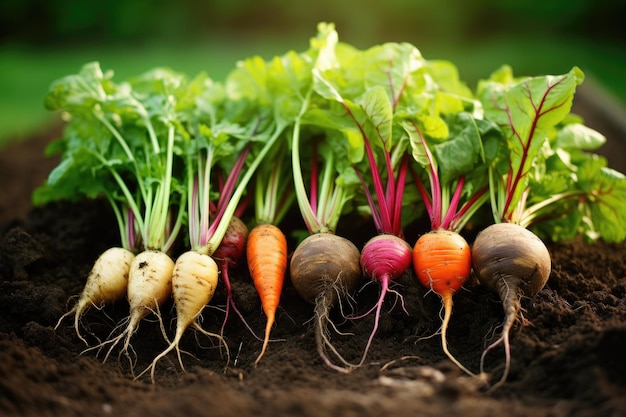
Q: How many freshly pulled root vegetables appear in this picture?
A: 9